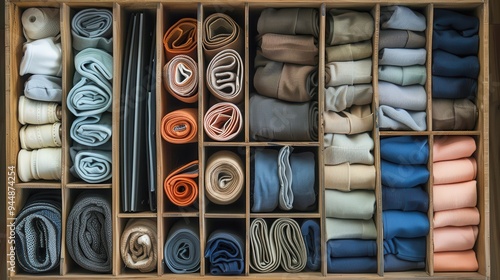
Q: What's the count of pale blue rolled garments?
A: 5